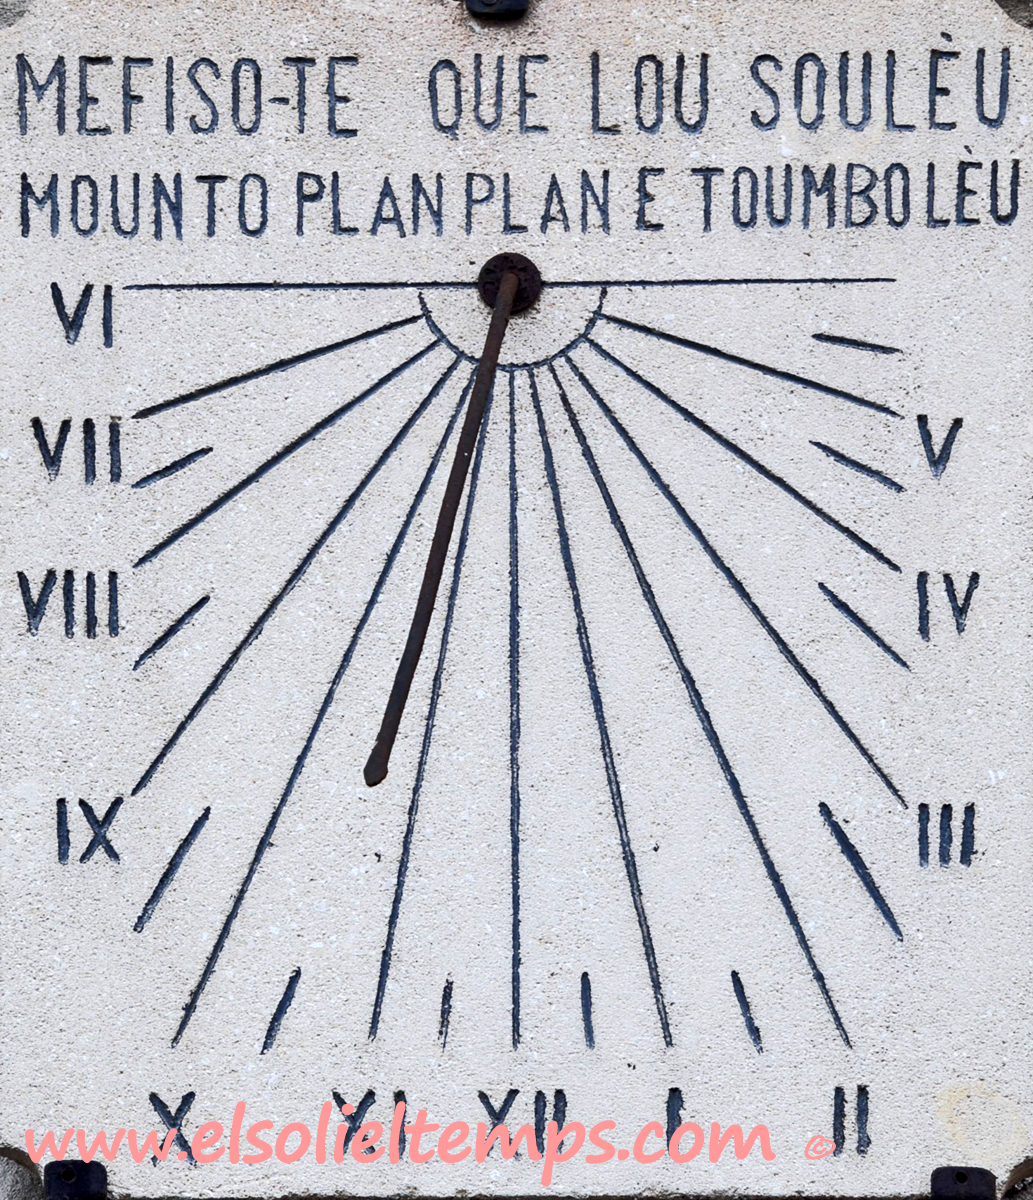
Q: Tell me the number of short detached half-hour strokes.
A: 11